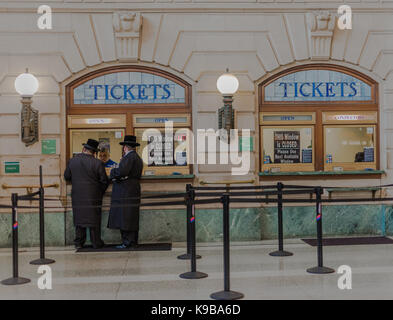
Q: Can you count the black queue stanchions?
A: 7